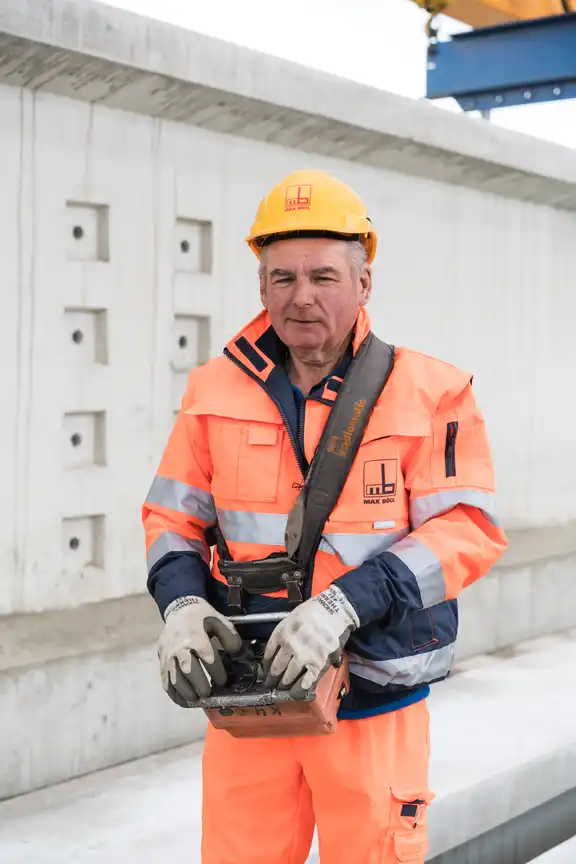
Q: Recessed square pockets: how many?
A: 6